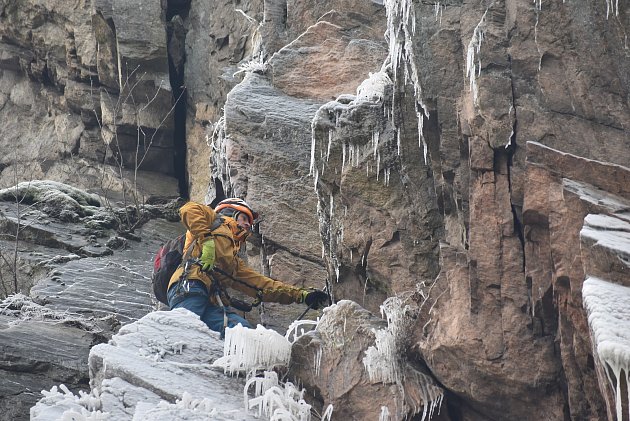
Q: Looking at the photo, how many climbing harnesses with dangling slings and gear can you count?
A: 1